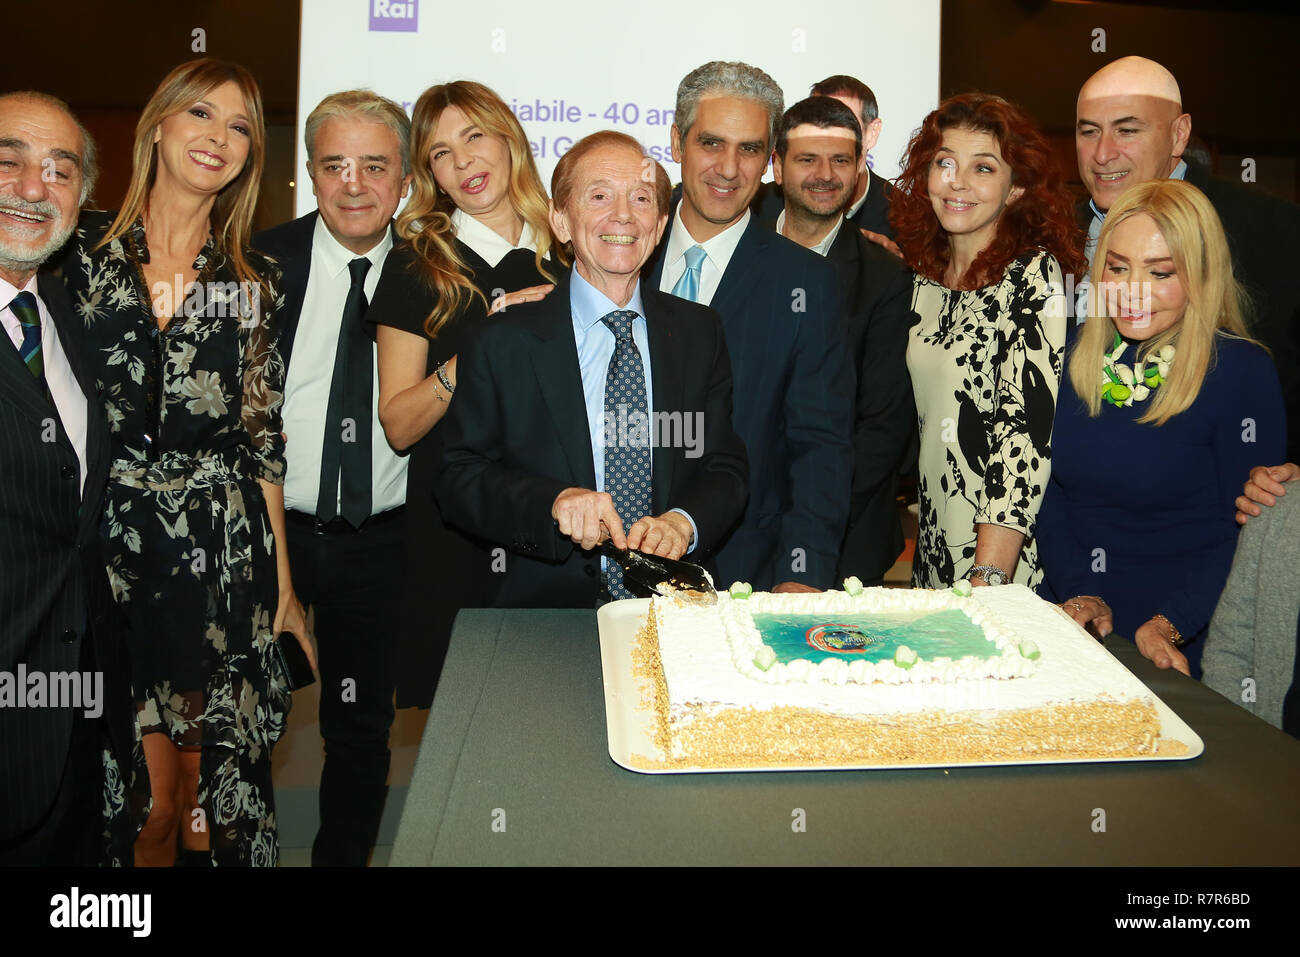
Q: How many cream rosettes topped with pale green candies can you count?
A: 6